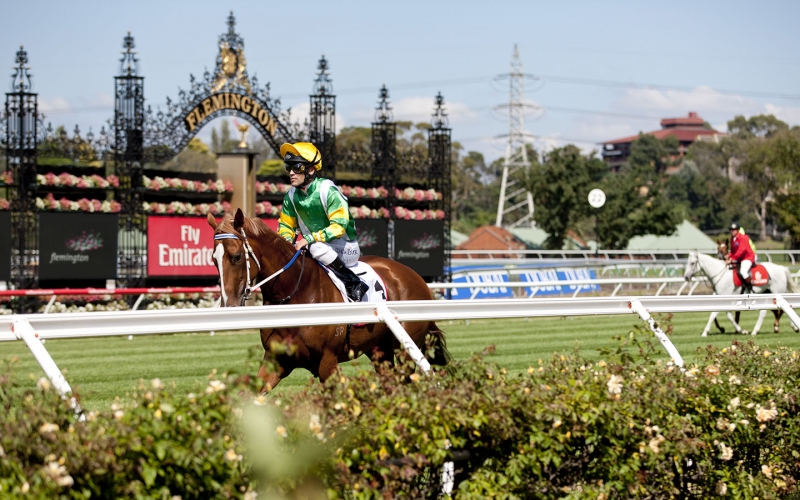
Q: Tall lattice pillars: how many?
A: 5